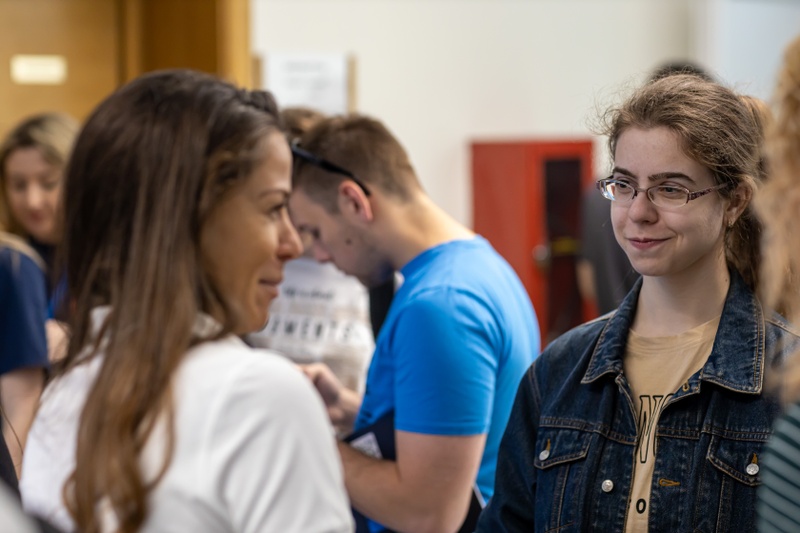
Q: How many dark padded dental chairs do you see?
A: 0